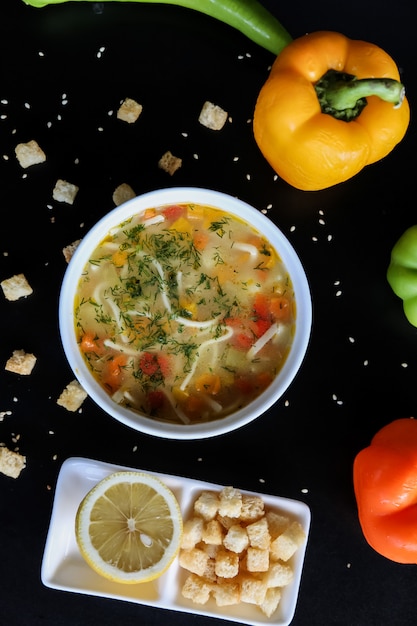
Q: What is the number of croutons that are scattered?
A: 11